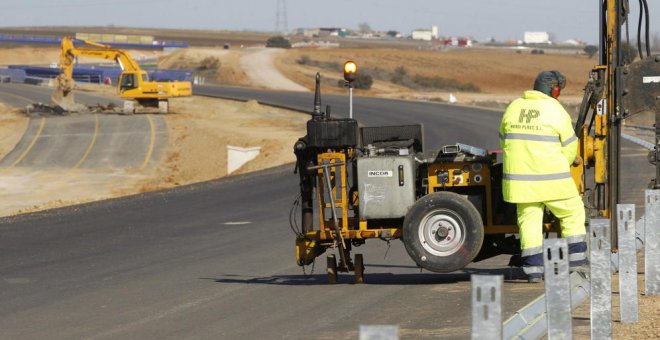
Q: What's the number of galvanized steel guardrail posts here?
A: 6